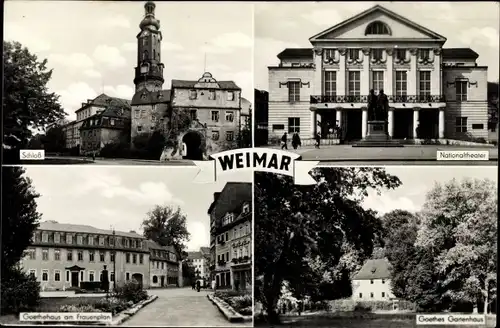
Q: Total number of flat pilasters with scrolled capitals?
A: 6